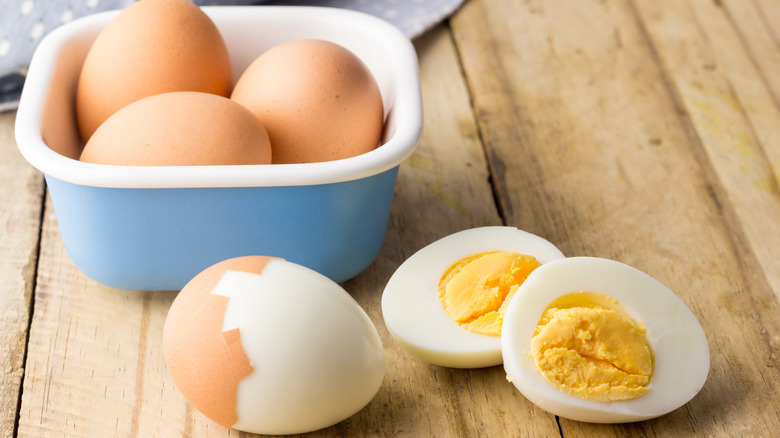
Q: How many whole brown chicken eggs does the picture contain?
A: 3